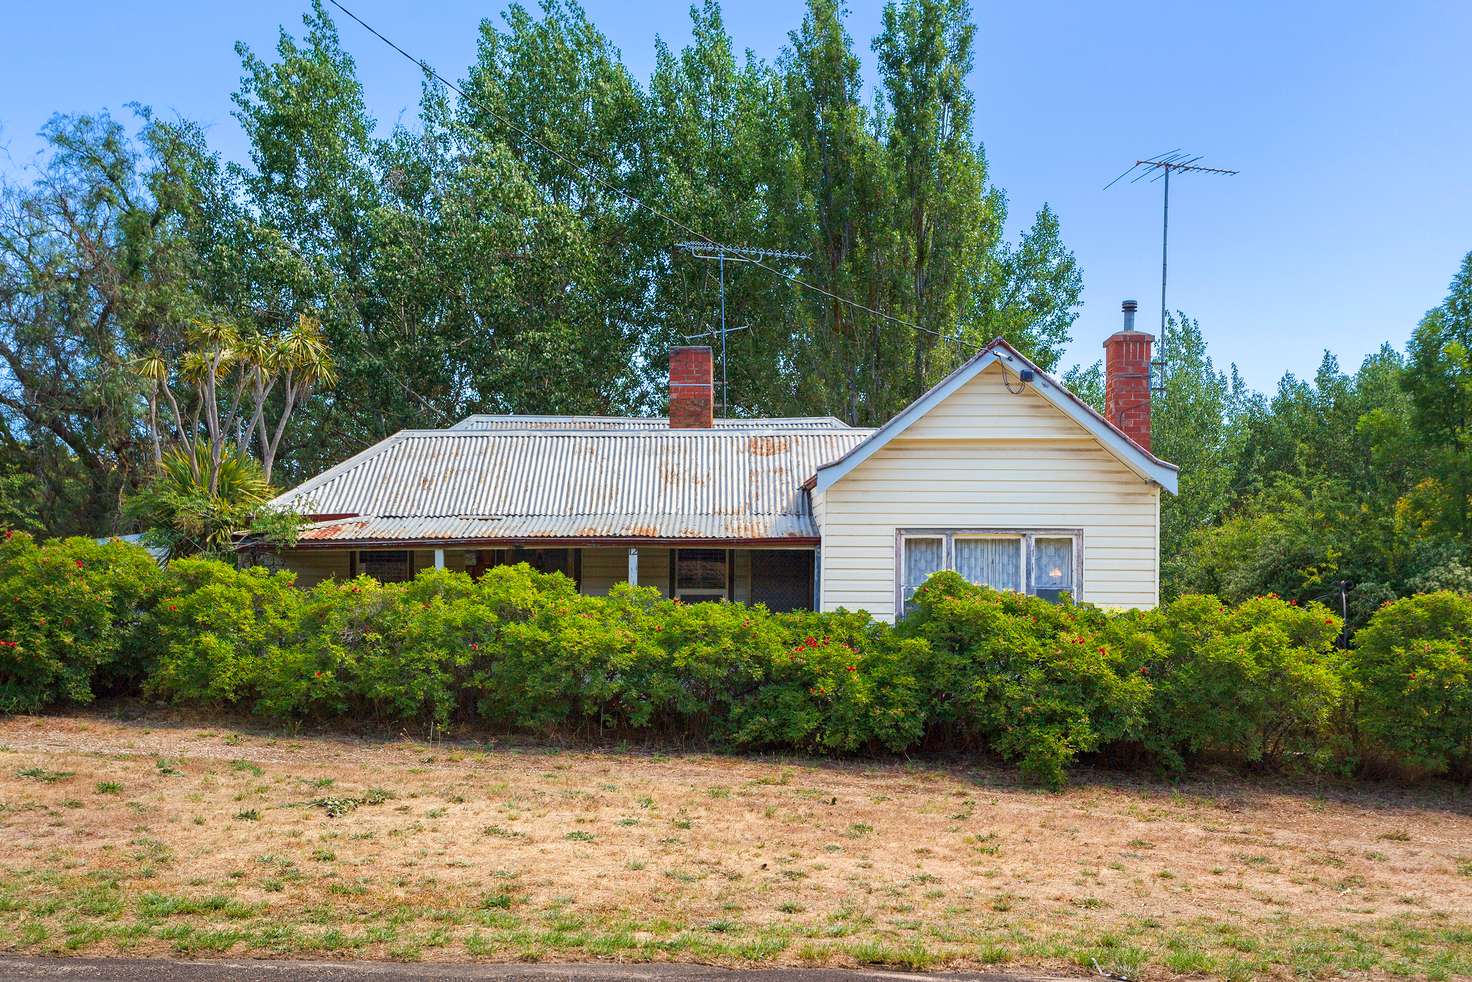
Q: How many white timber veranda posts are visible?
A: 2